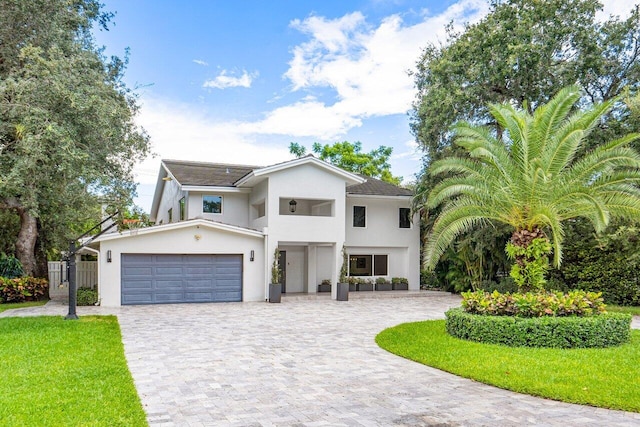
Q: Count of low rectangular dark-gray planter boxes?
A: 5